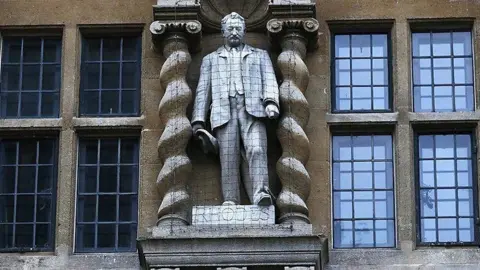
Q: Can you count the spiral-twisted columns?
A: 2